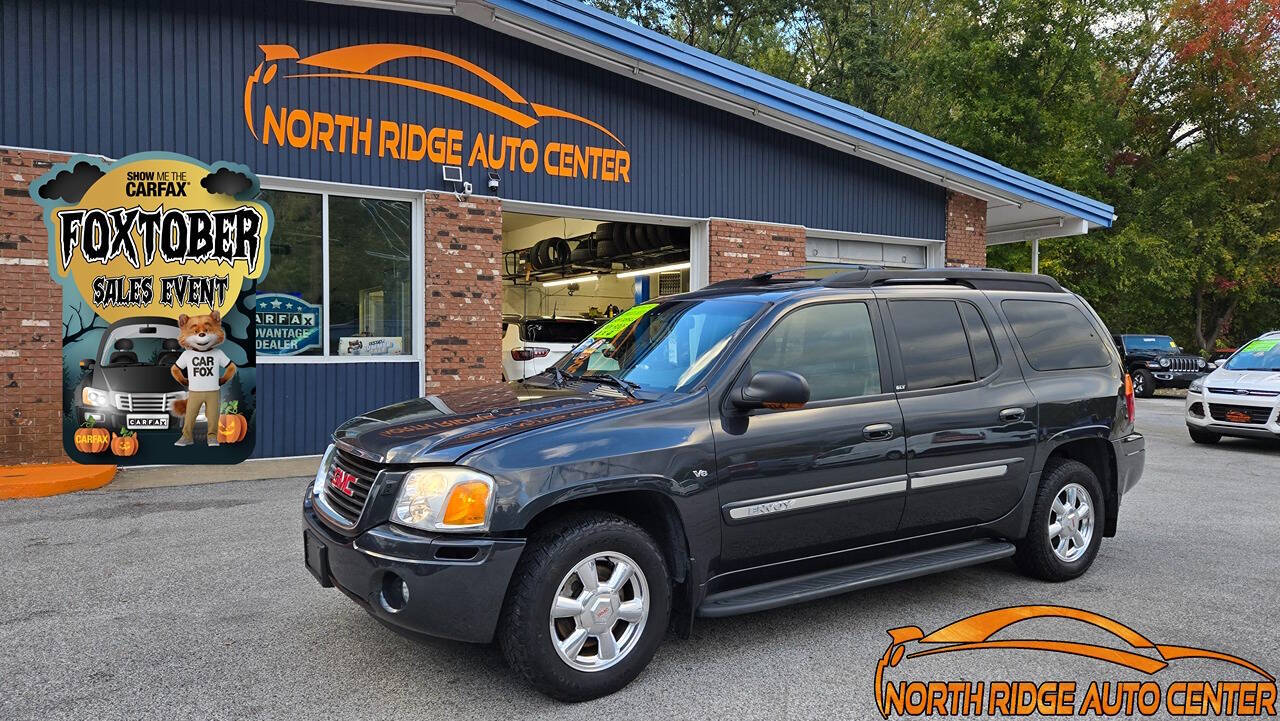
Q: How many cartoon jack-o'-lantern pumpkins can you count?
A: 3